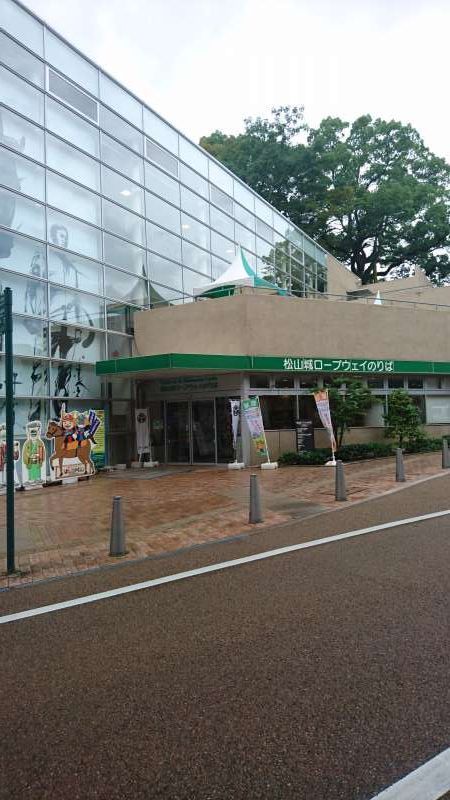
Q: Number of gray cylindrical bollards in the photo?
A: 5